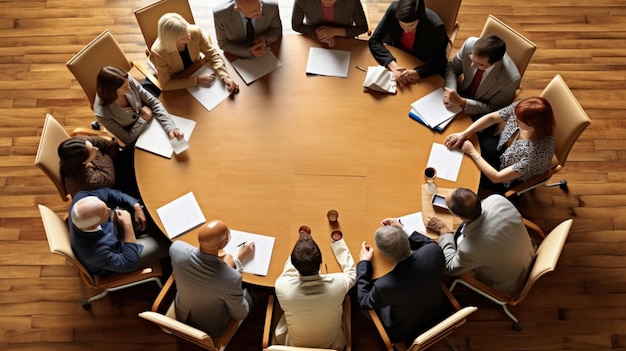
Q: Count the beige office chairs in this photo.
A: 11